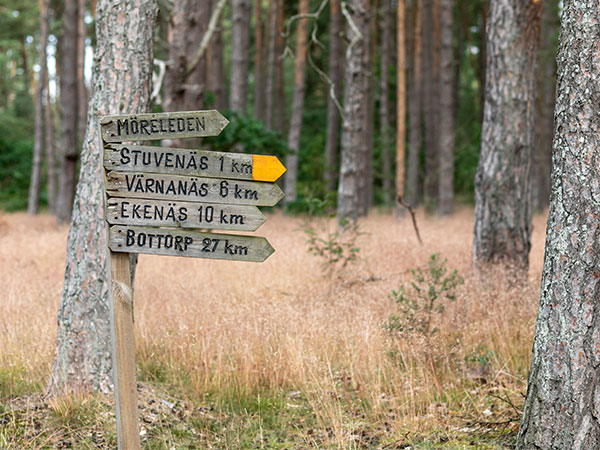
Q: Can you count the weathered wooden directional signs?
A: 5